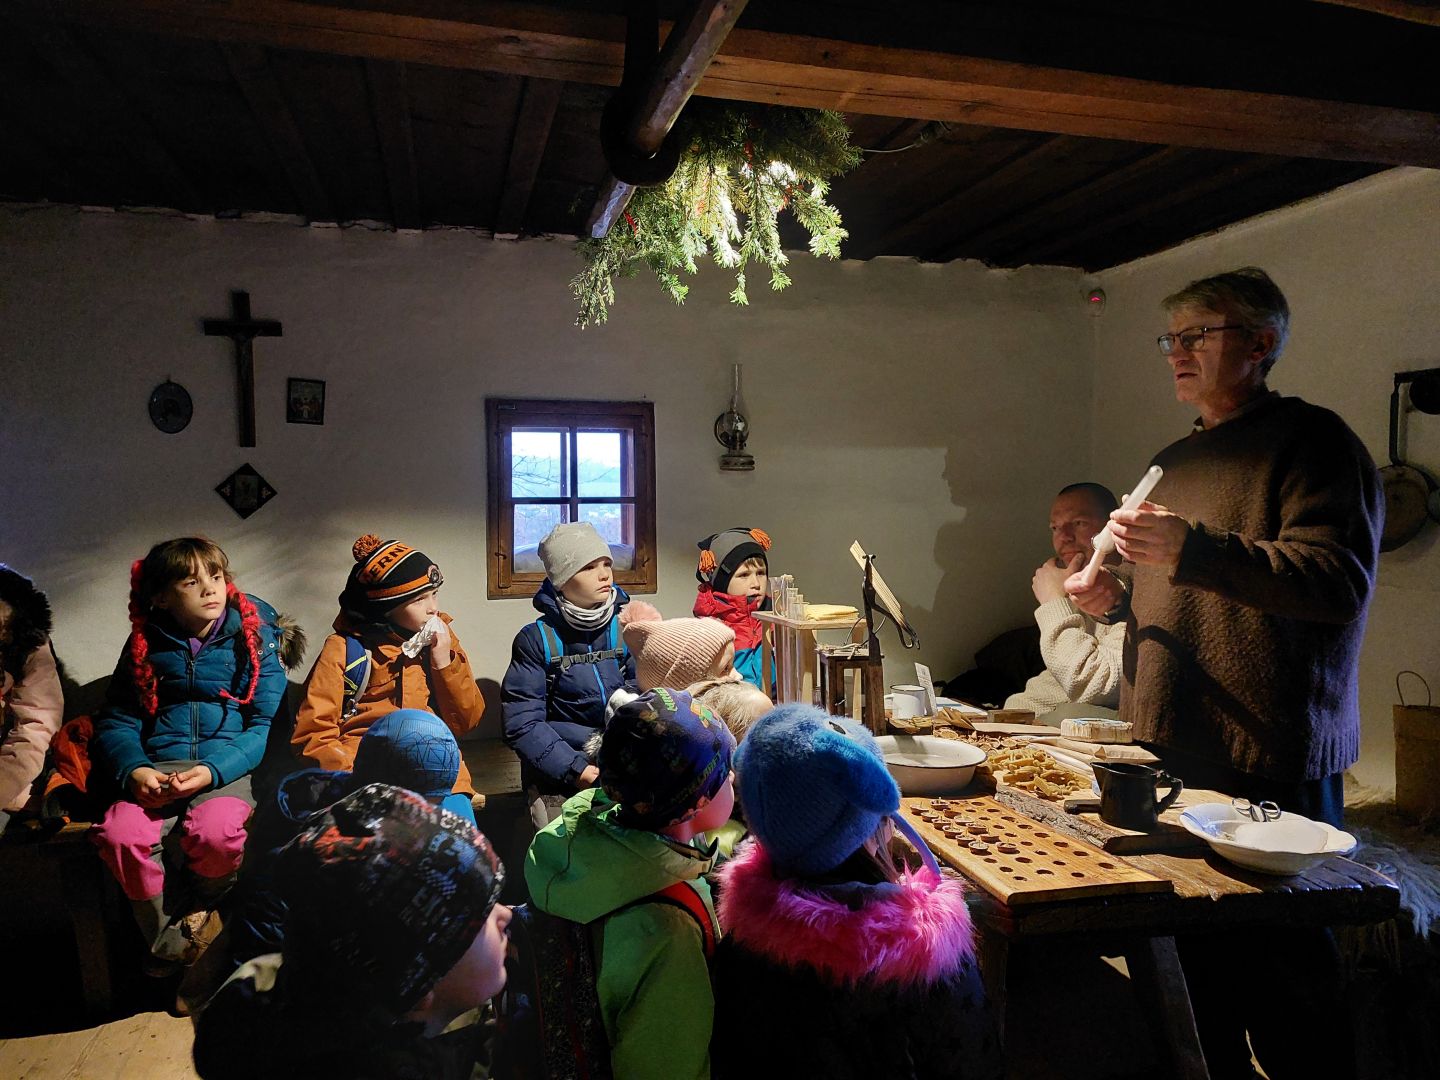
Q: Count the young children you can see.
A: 11